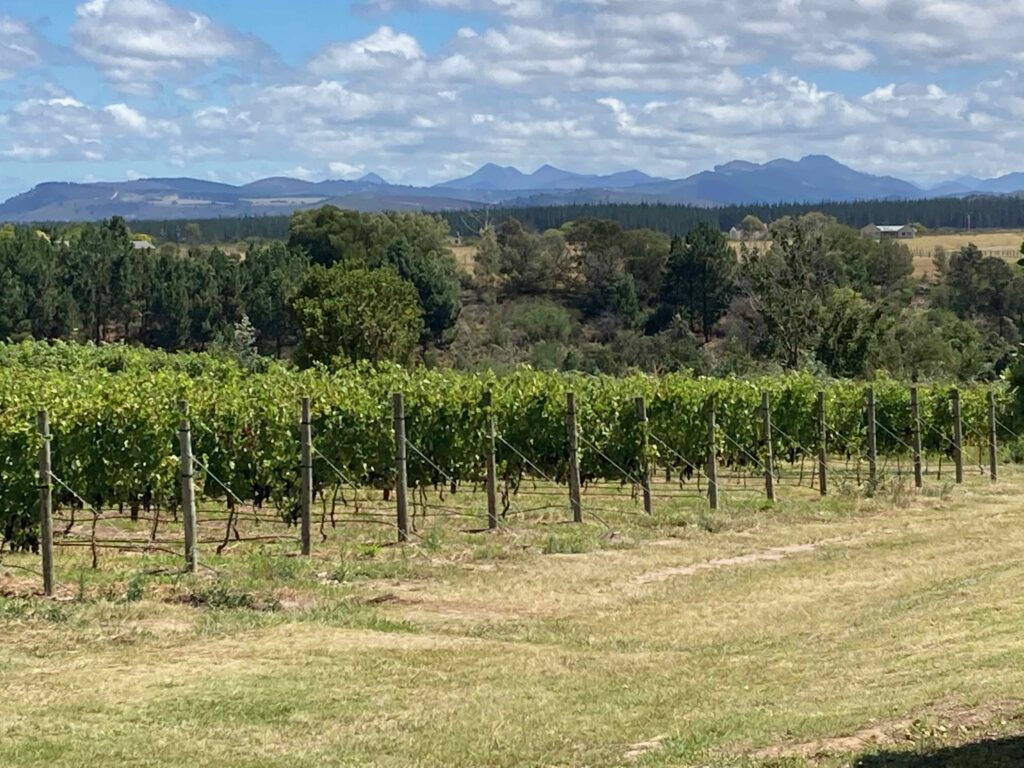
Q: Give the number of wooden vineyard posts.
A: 14